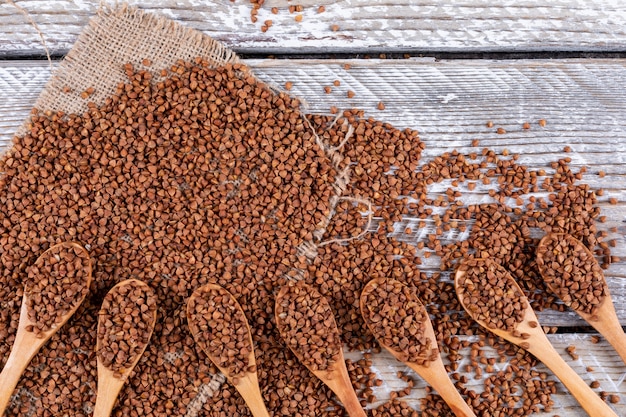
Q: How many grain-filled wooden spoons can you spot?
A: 7